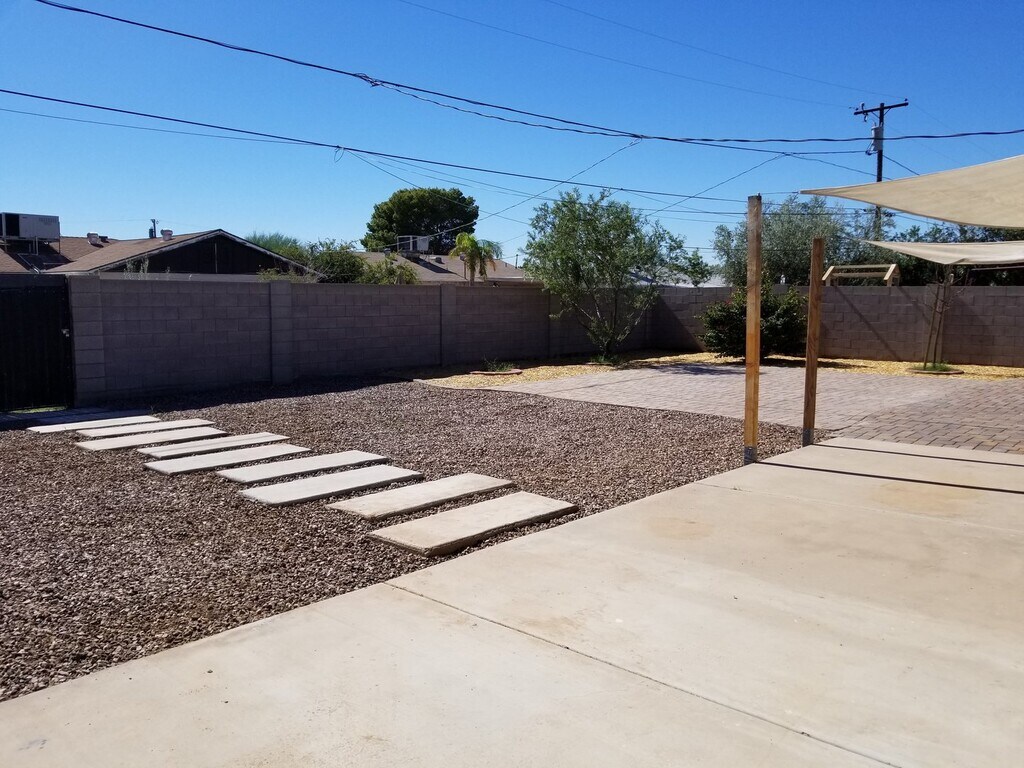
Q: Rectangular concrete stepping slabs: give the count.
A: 9